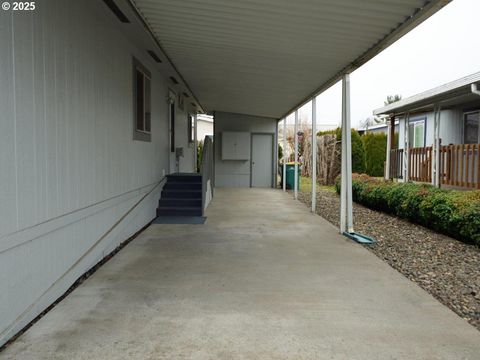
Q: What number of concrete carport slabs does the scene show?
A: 1